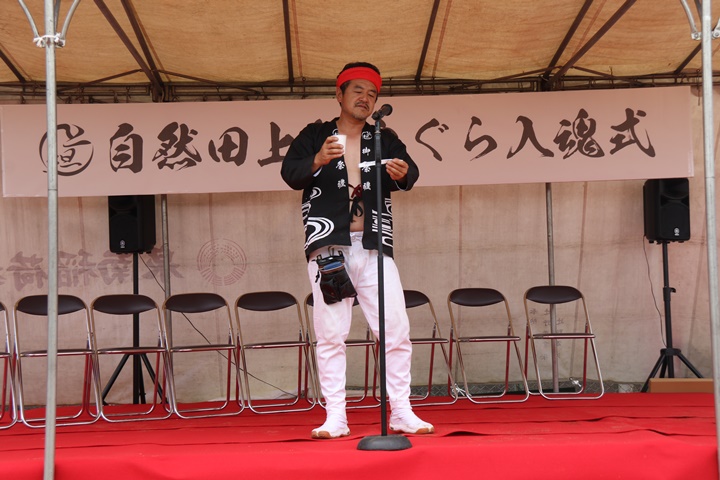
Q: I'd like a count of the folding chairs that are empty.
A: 9